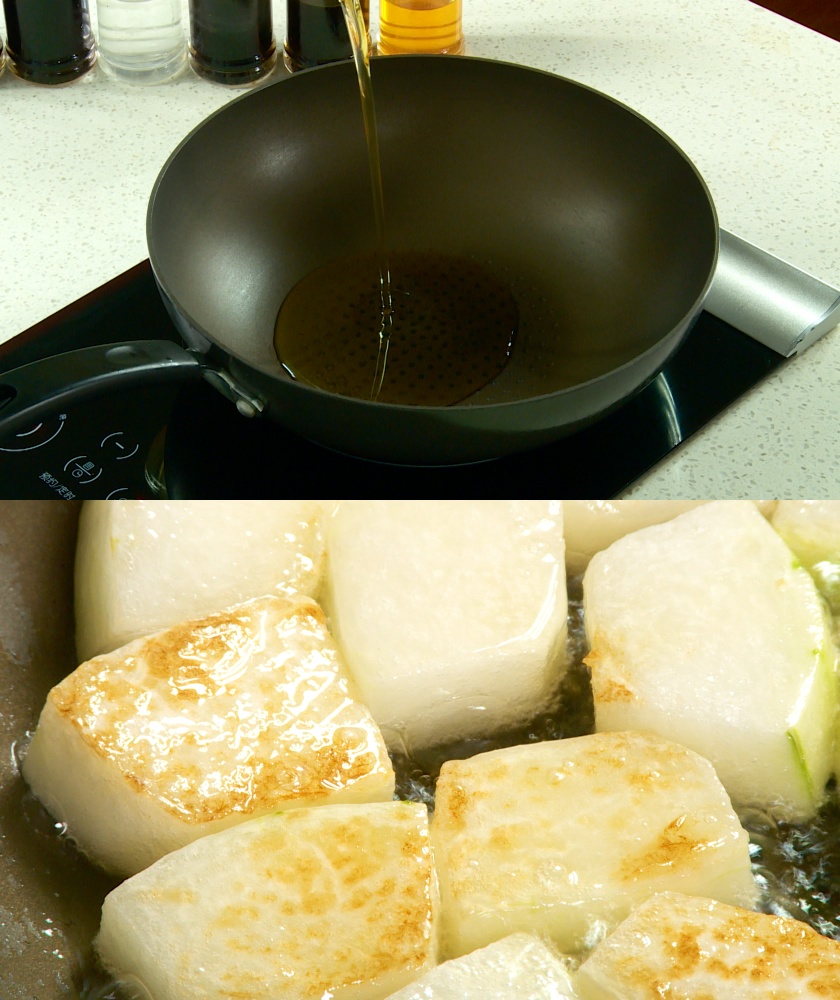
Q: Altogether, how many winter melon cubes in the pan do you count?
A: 10